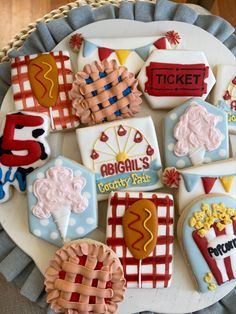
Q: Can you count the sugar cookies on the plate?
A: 13